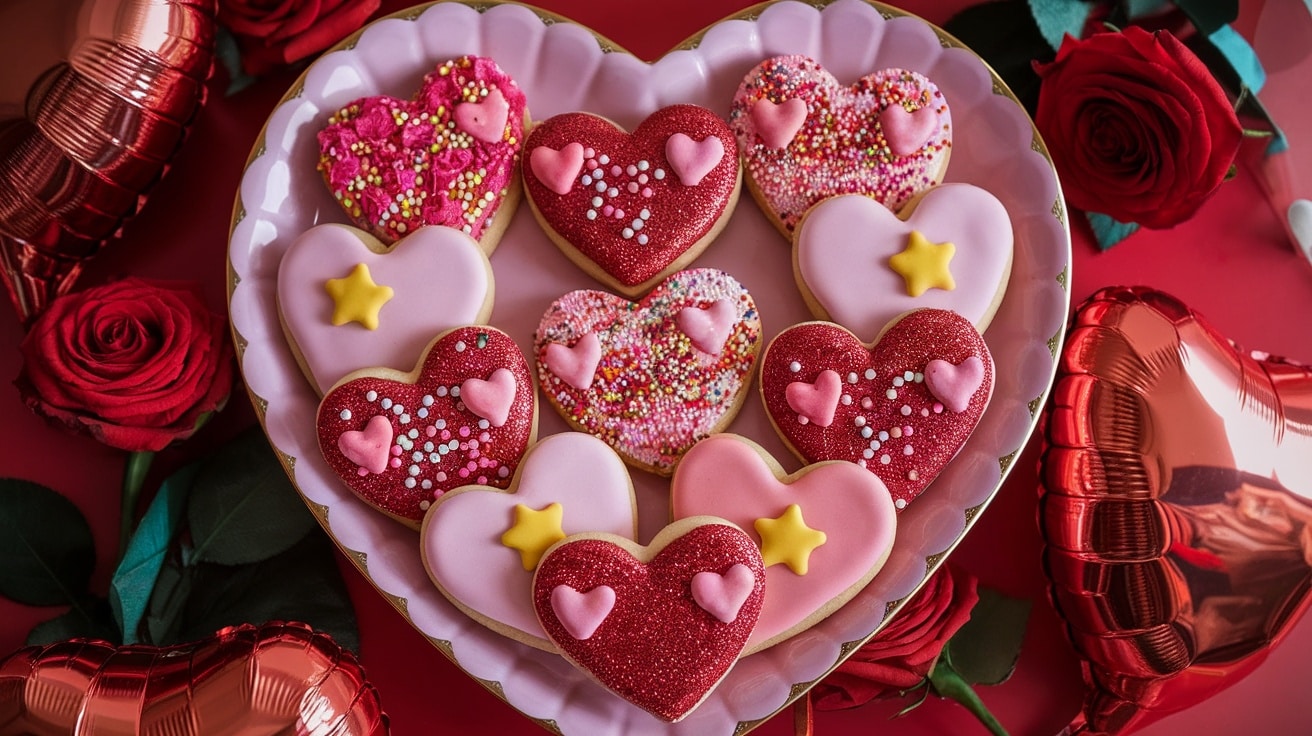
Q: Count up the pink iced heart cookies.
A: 4